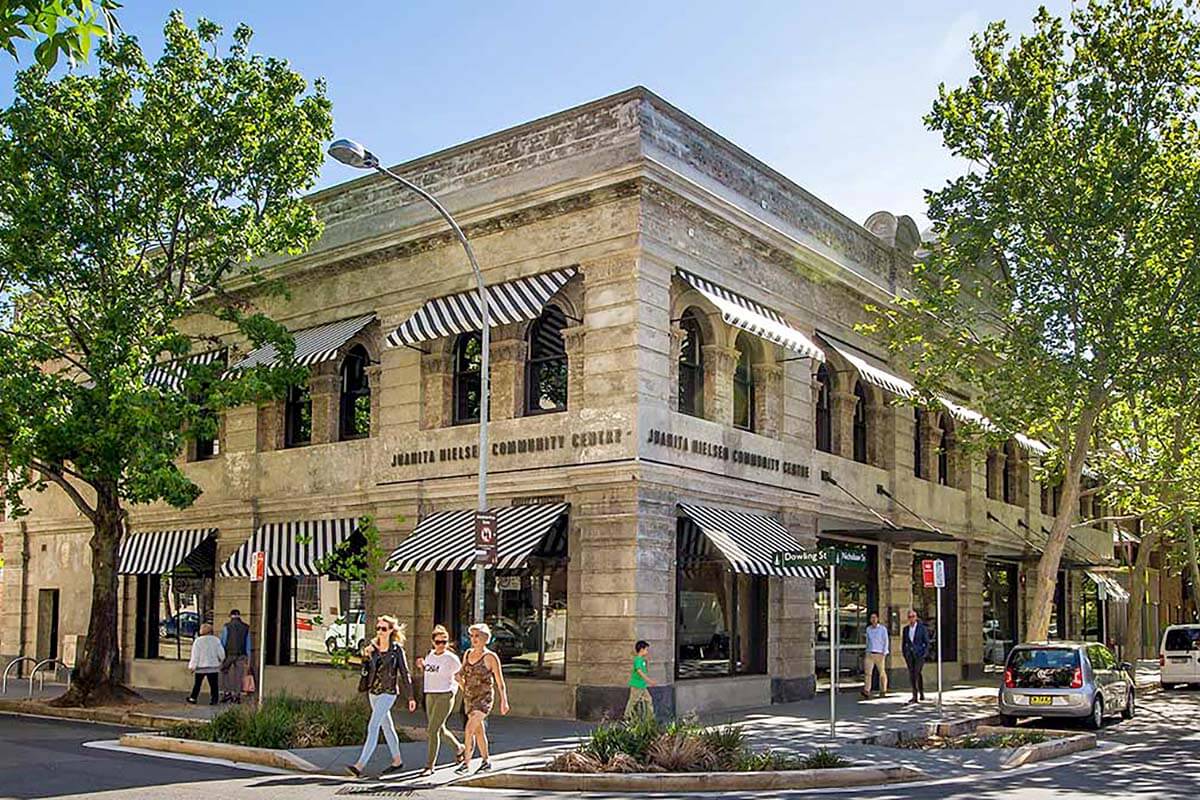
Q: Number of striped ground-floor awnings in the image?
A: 5